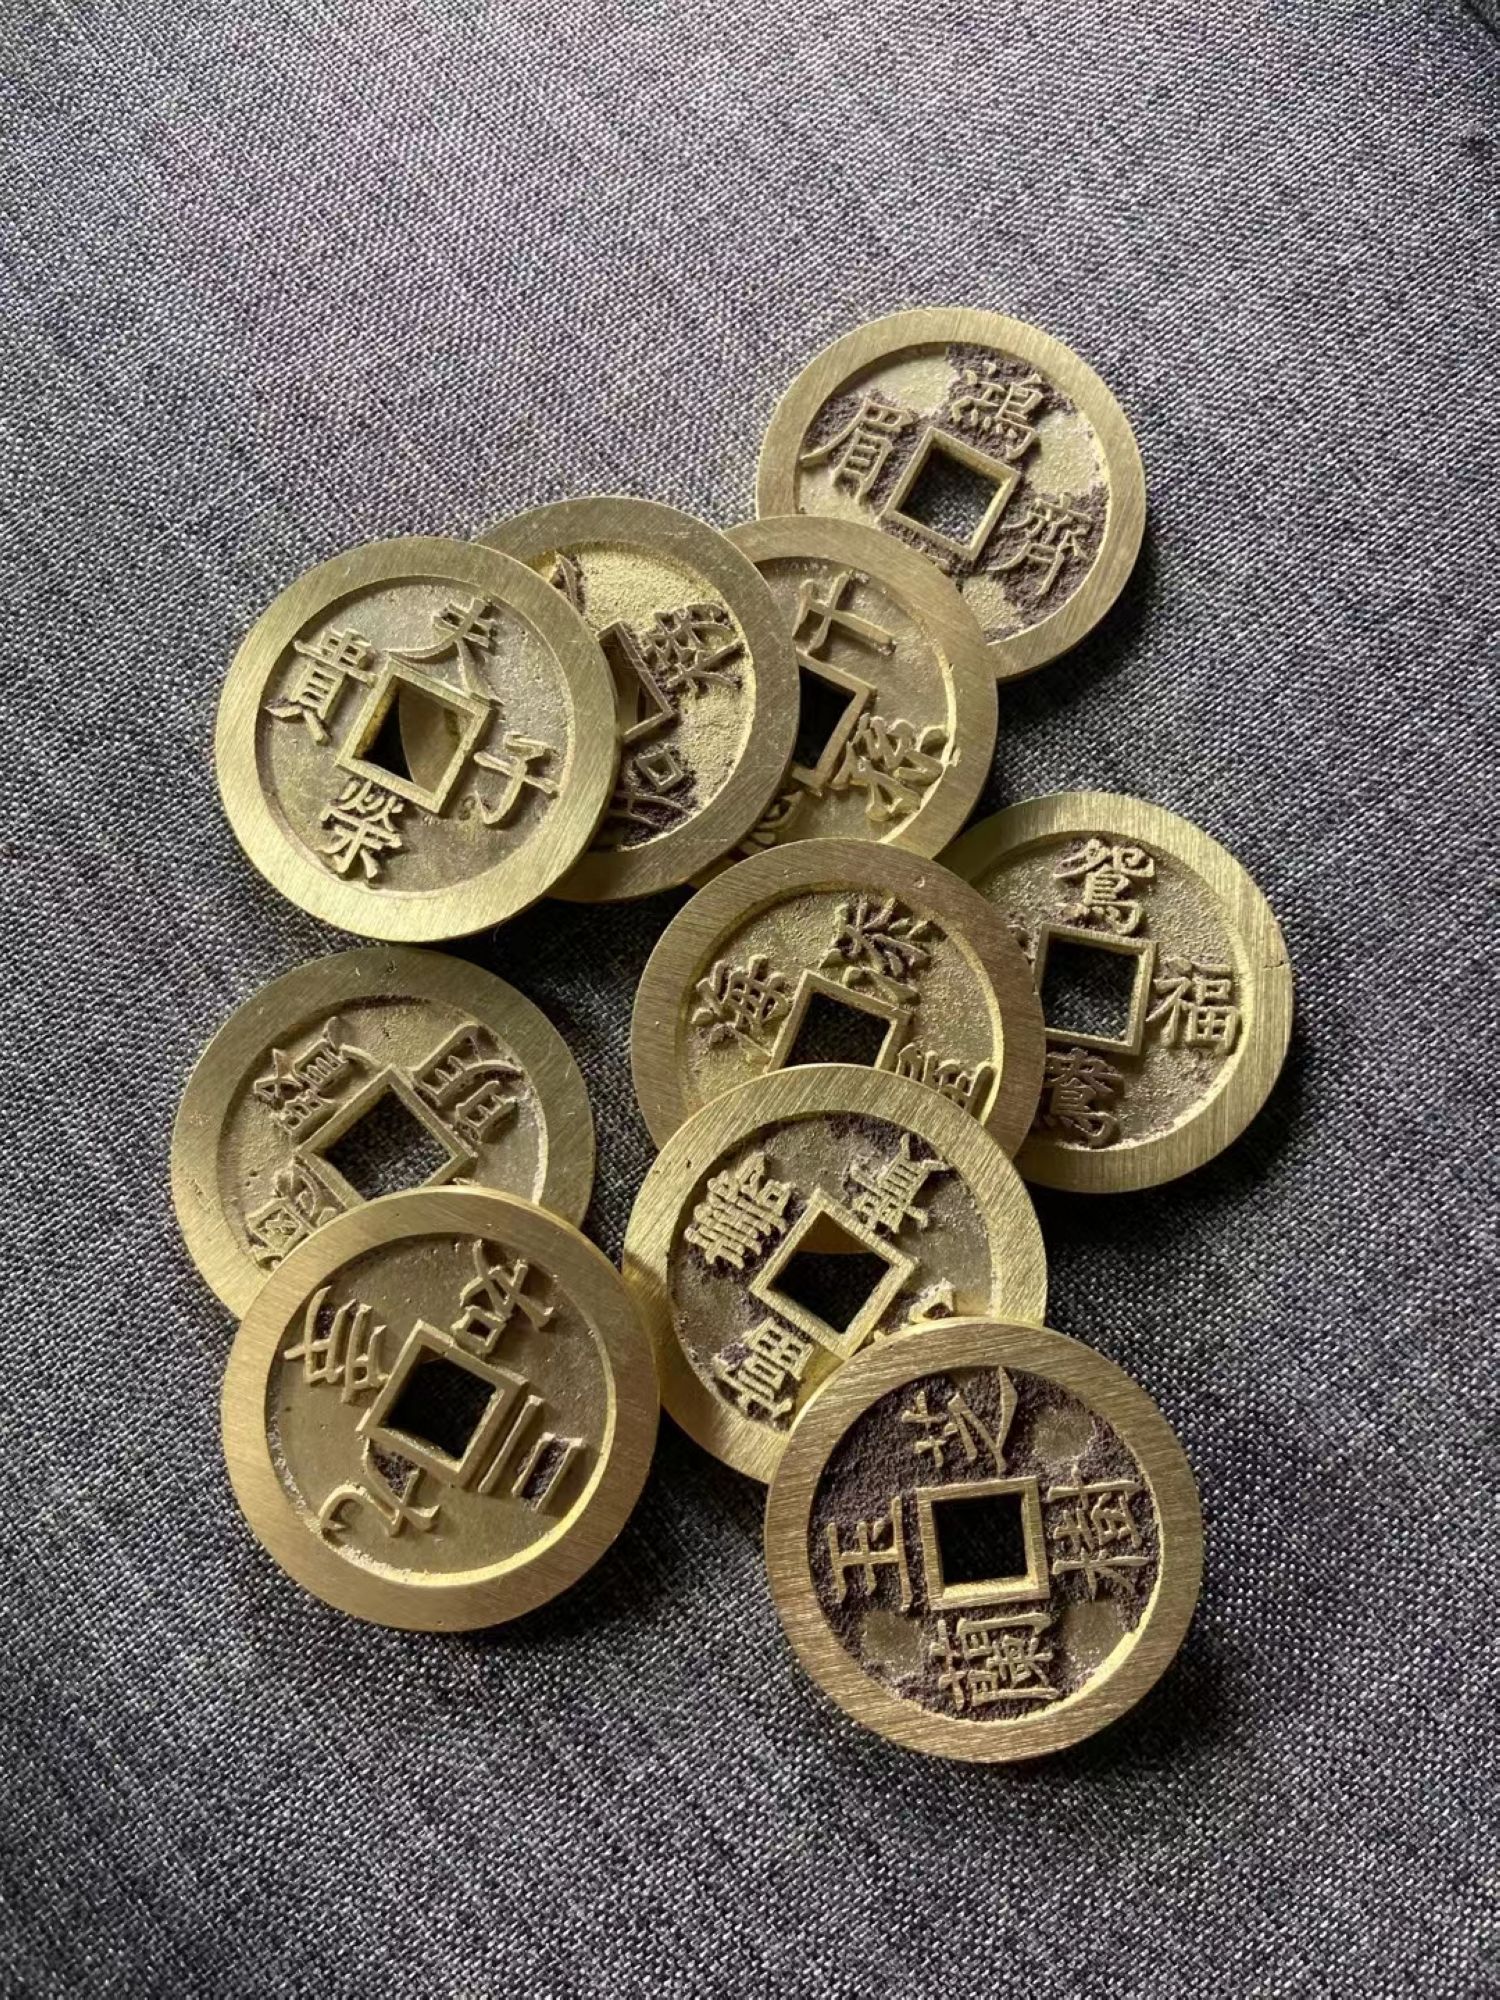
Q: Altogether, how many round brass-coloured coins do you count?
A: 10